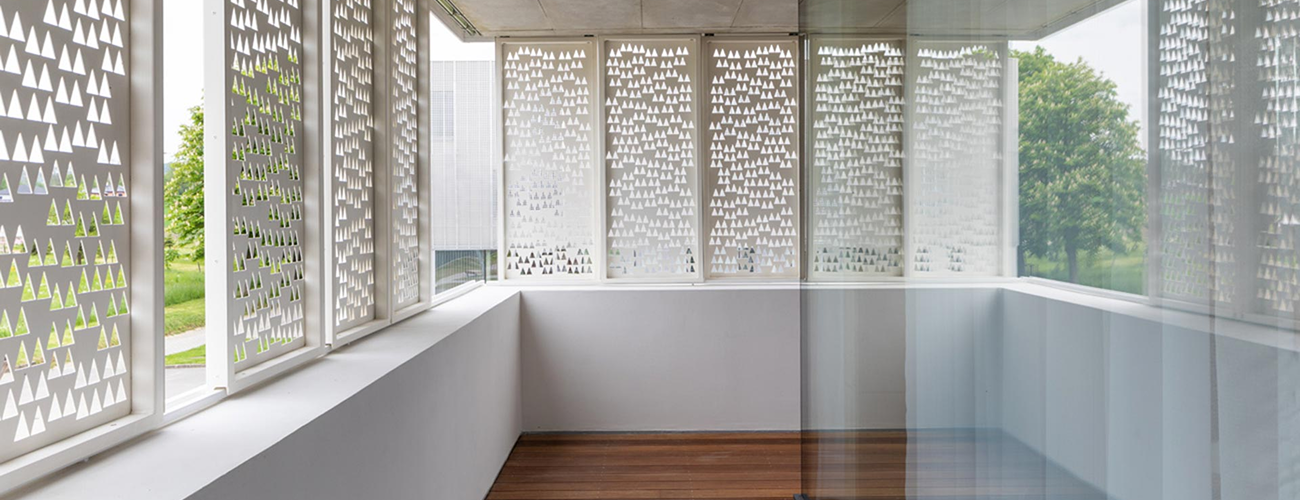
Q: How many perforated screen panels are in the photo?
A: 11